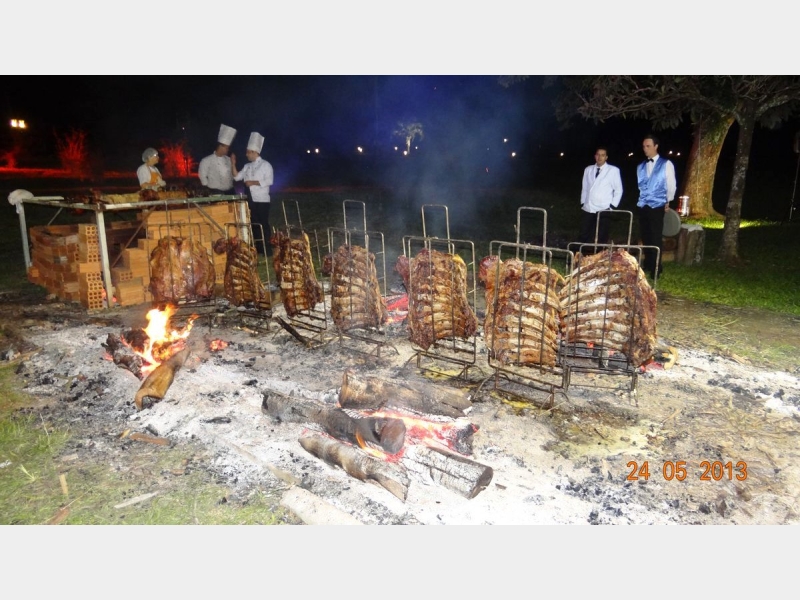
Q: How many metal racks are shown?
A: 7